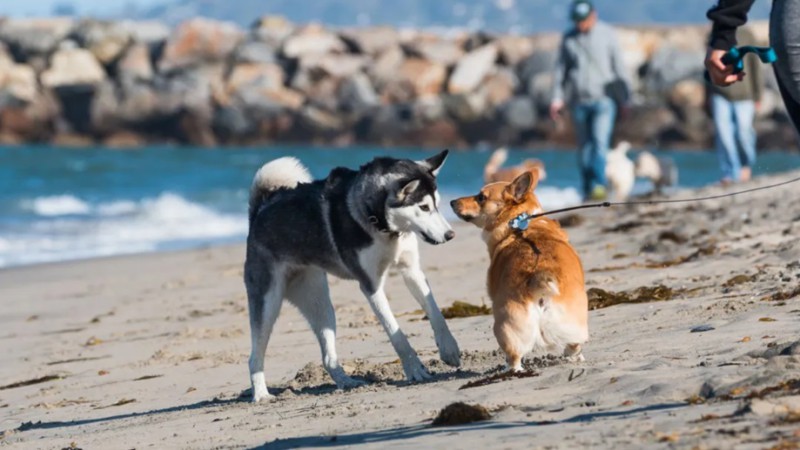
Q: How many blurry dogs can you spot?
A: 3